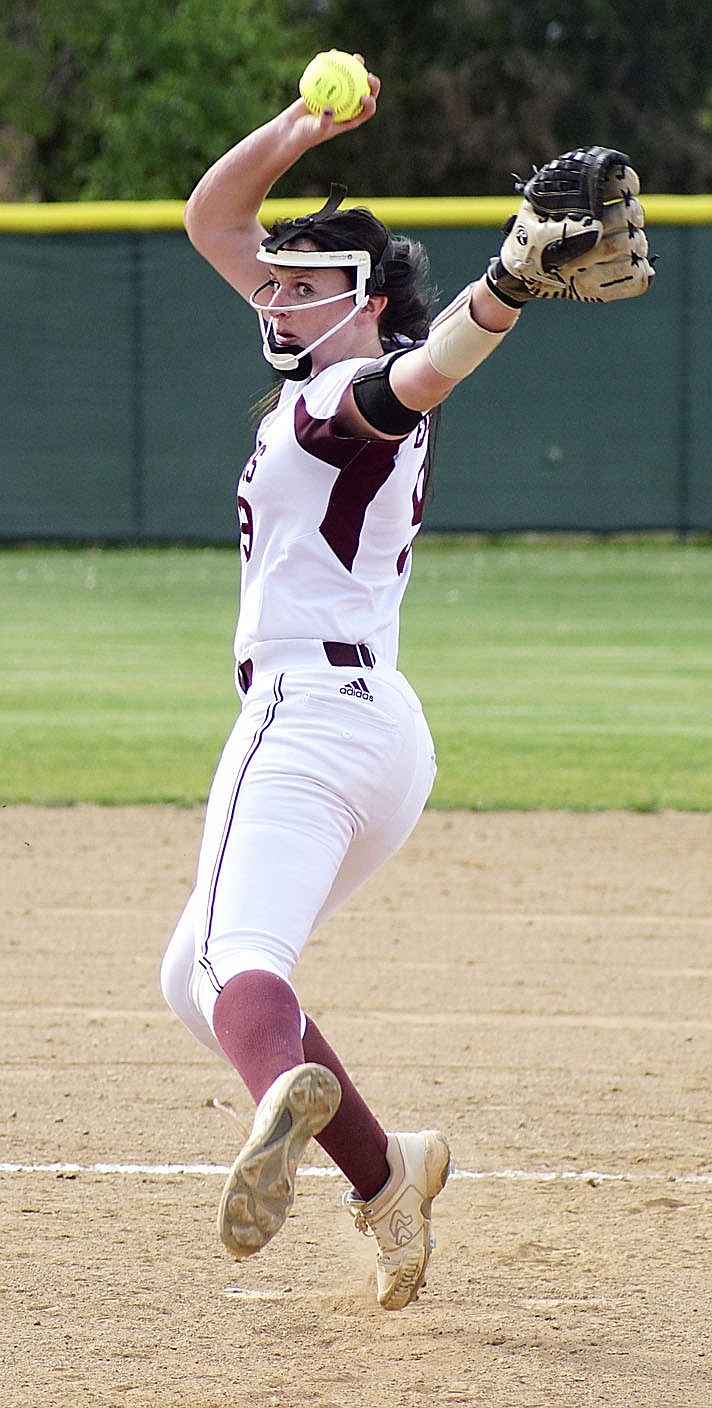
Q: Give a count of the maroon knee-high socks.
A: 2